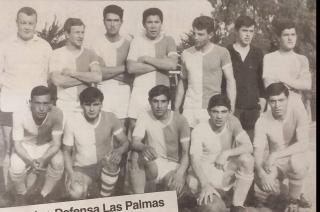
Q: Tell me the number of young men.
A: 12